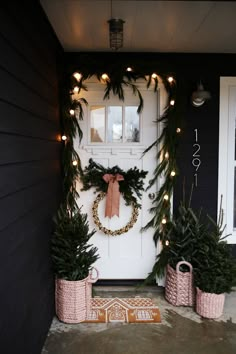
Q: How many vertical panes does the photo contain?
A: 3